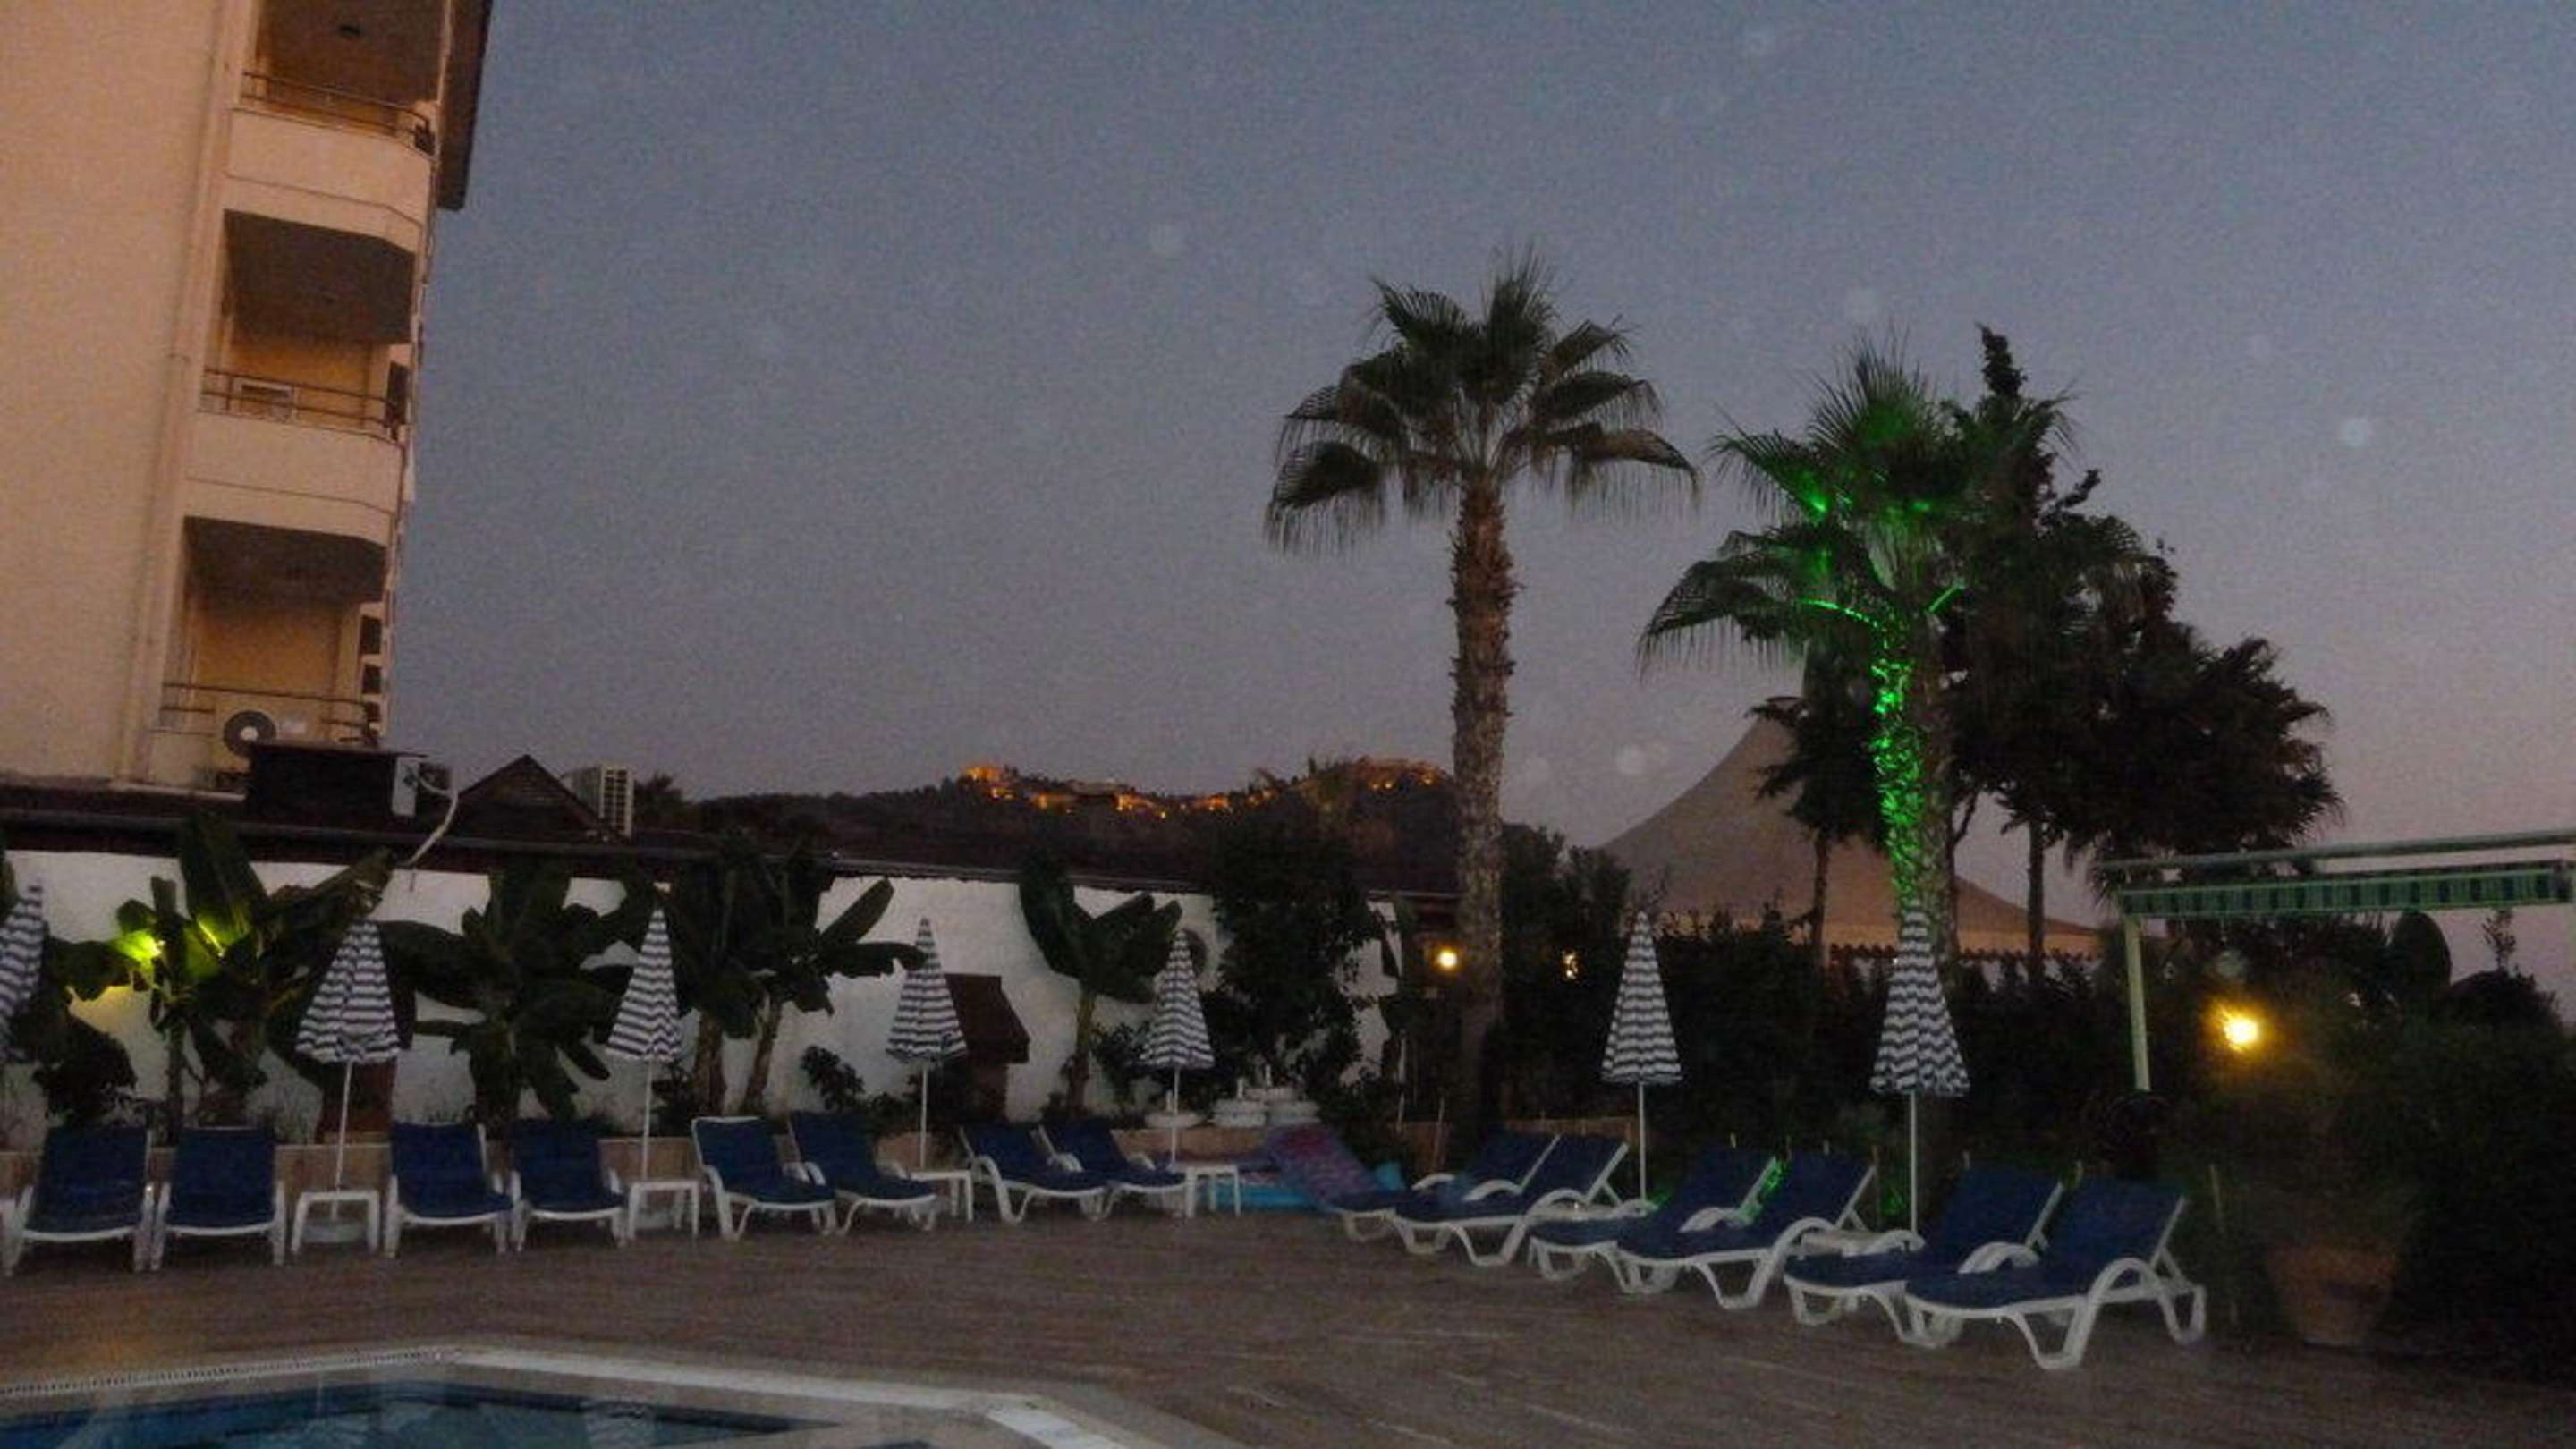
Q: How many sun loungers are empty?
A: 14